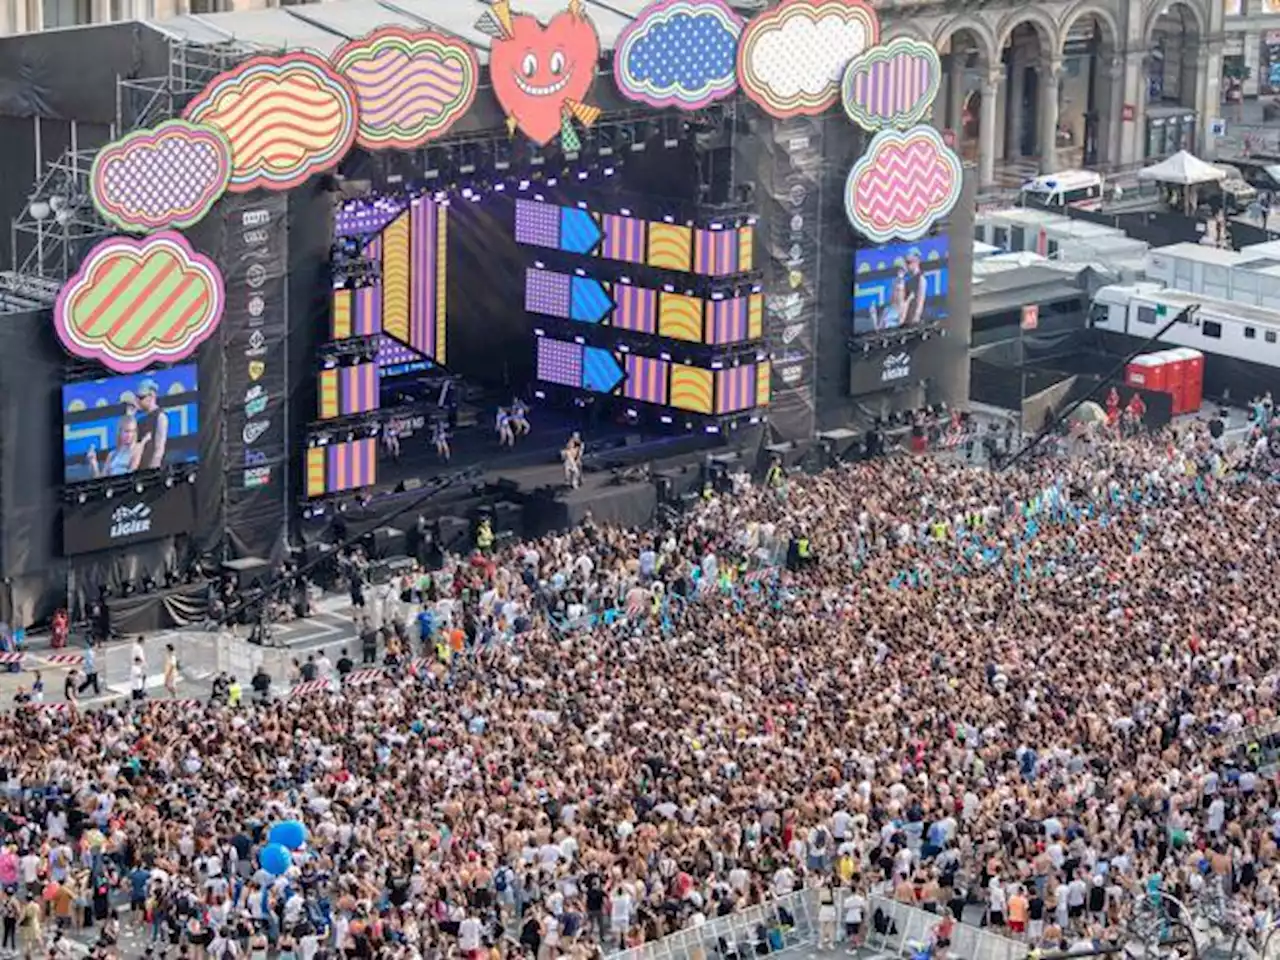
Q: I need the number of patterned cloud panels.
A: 8